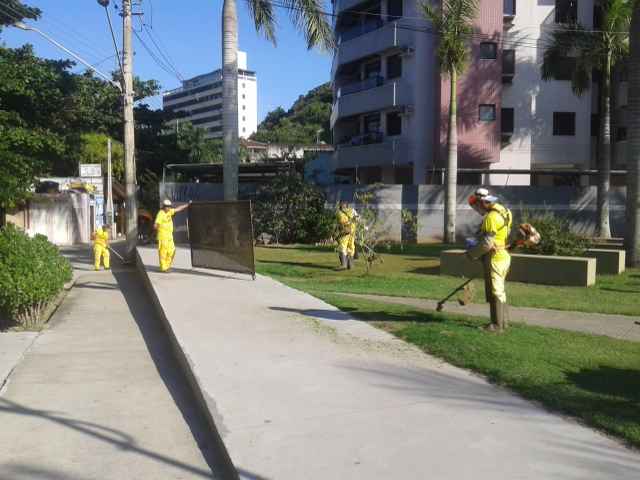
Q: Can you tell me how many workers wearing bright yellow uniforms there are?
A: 4